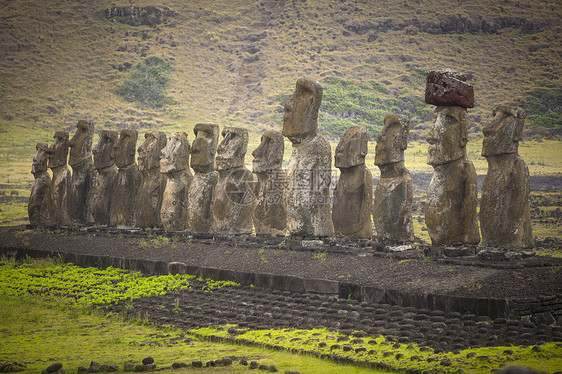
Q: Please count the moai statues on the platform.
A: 15